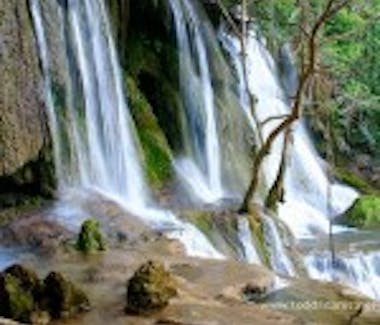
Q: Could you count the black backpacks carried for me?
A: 0